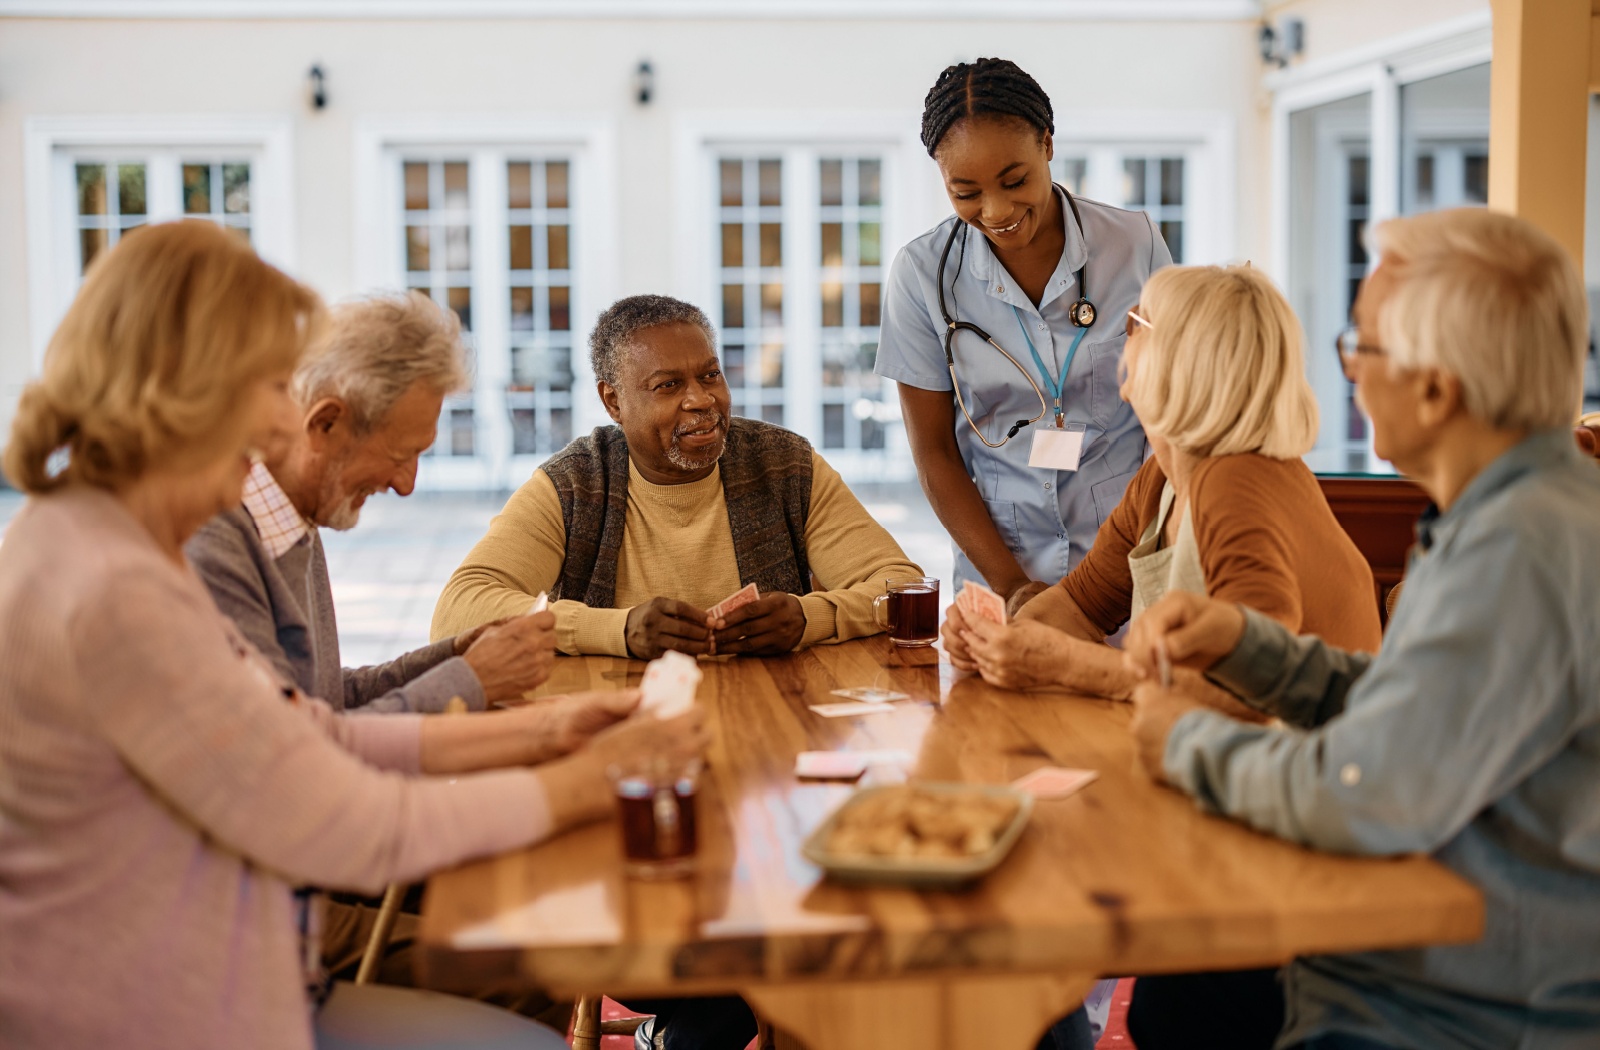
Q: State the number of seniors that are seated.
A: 5